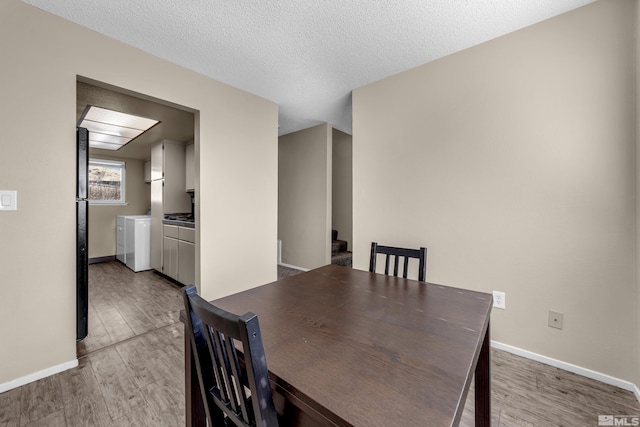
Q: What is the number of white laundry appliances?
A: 2